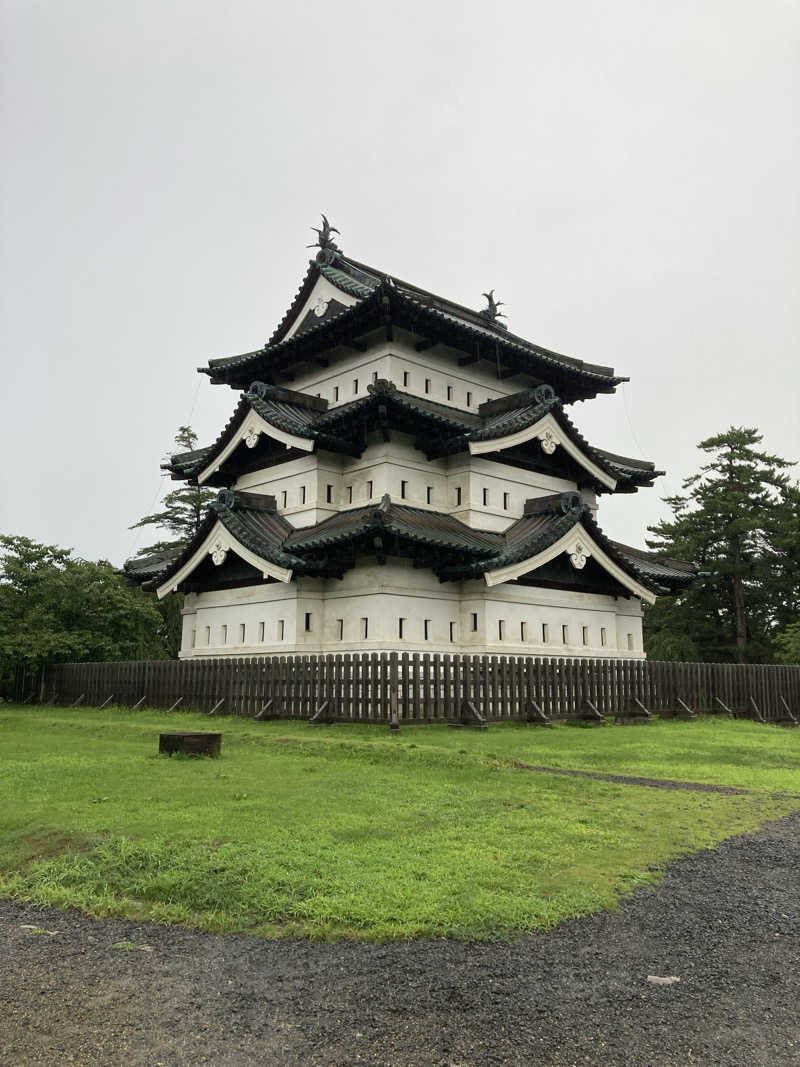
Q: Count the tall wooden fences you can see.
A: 1